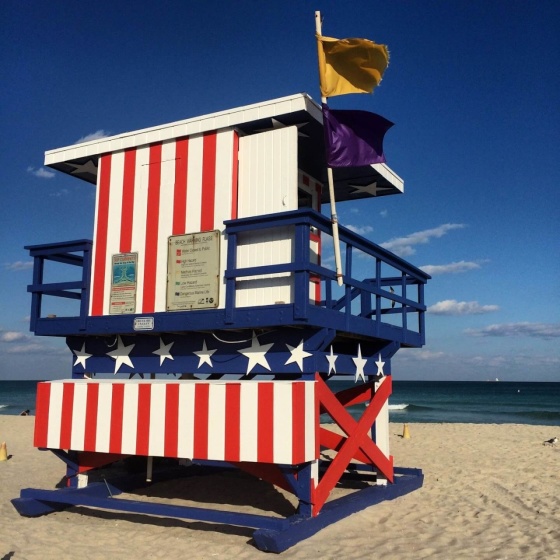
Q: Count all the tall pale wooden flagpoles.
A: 1